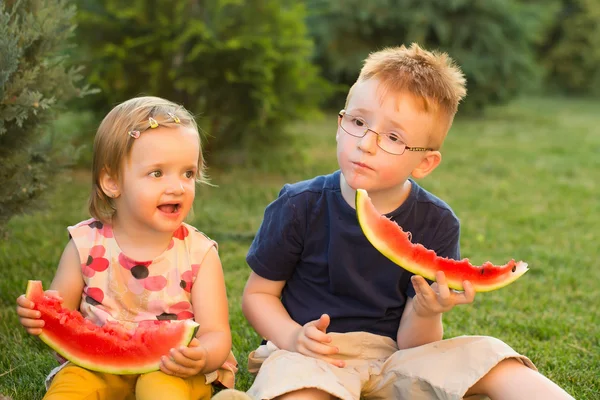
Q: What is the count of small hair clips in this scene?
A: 3